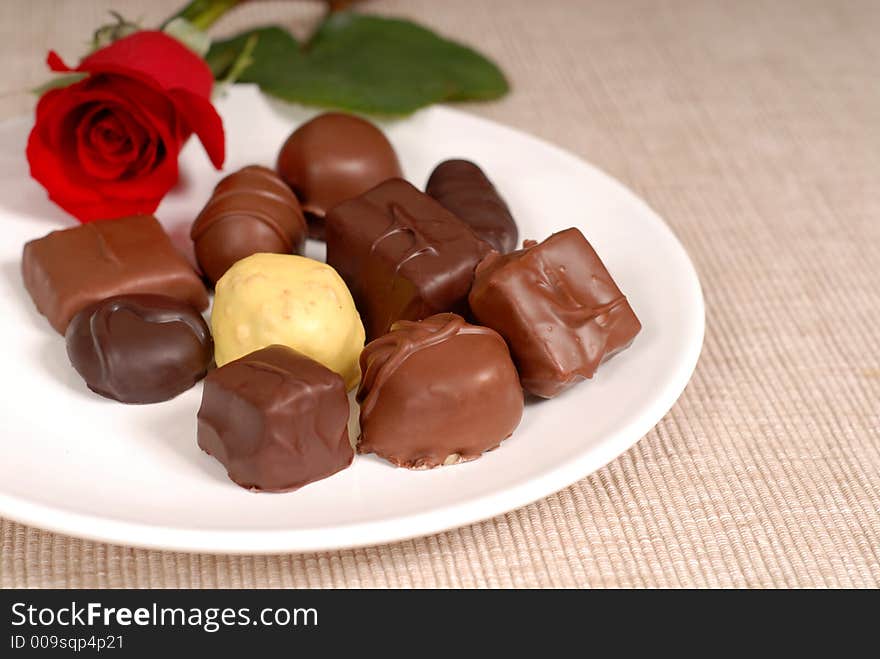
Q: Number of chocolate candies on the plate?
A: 10